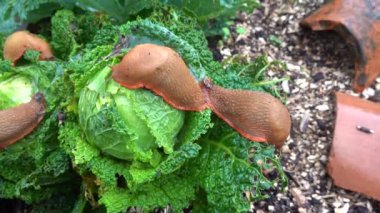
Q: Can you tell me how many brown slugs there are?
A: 4